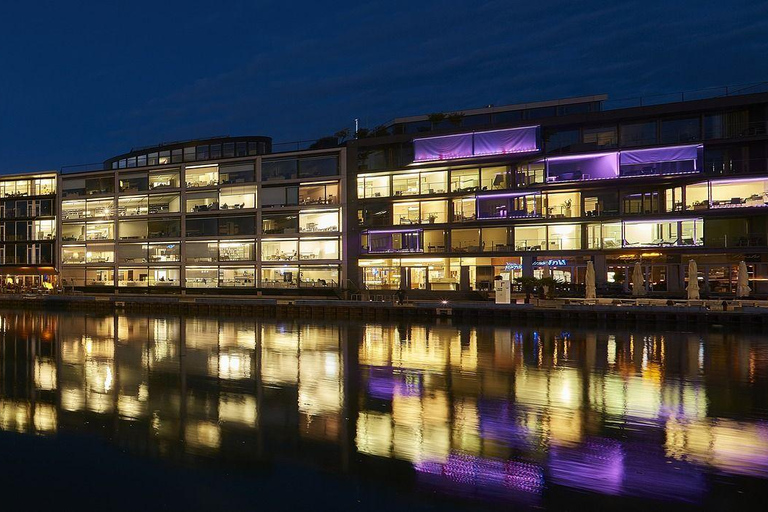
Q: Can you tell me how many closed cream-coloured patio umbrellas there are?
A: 4